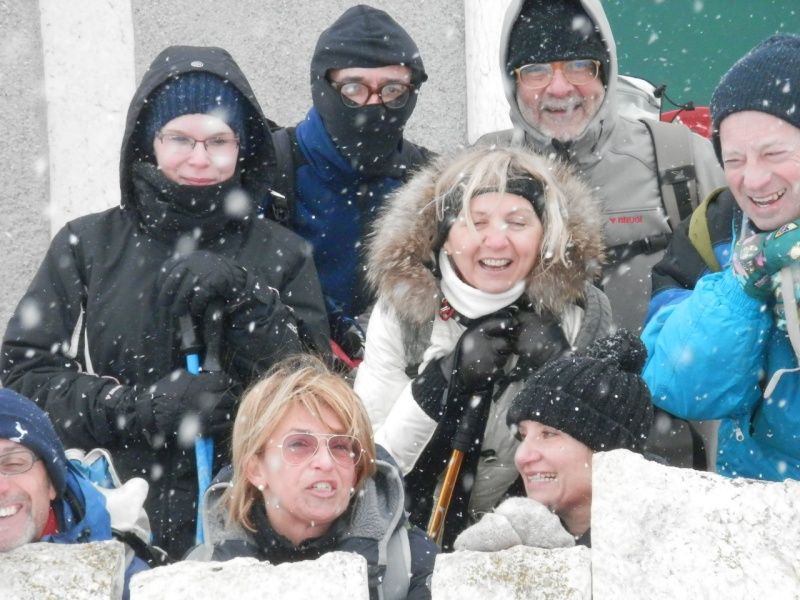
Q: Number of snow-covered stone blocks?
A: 4